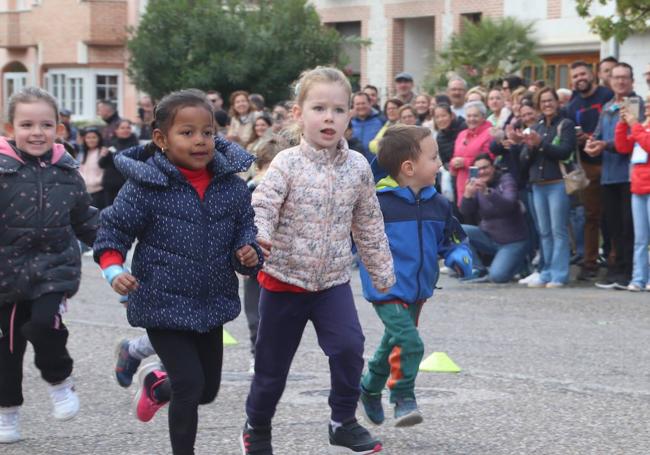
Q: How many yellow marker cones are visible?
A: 2